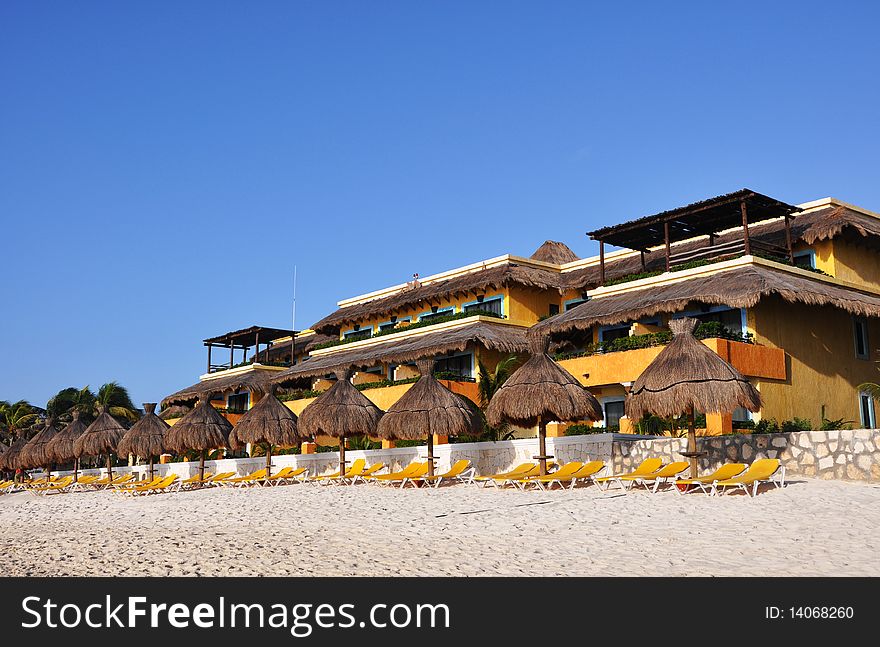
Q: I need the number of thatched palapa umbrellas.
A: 12